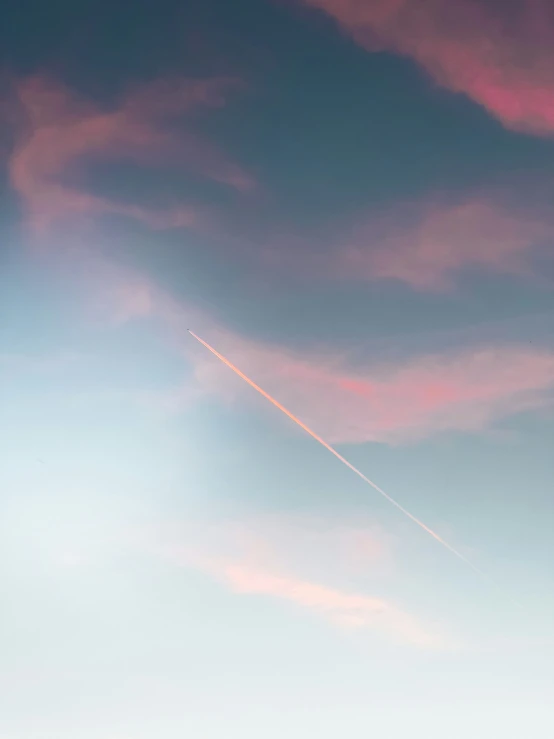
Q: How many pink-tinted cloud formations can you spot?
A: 5